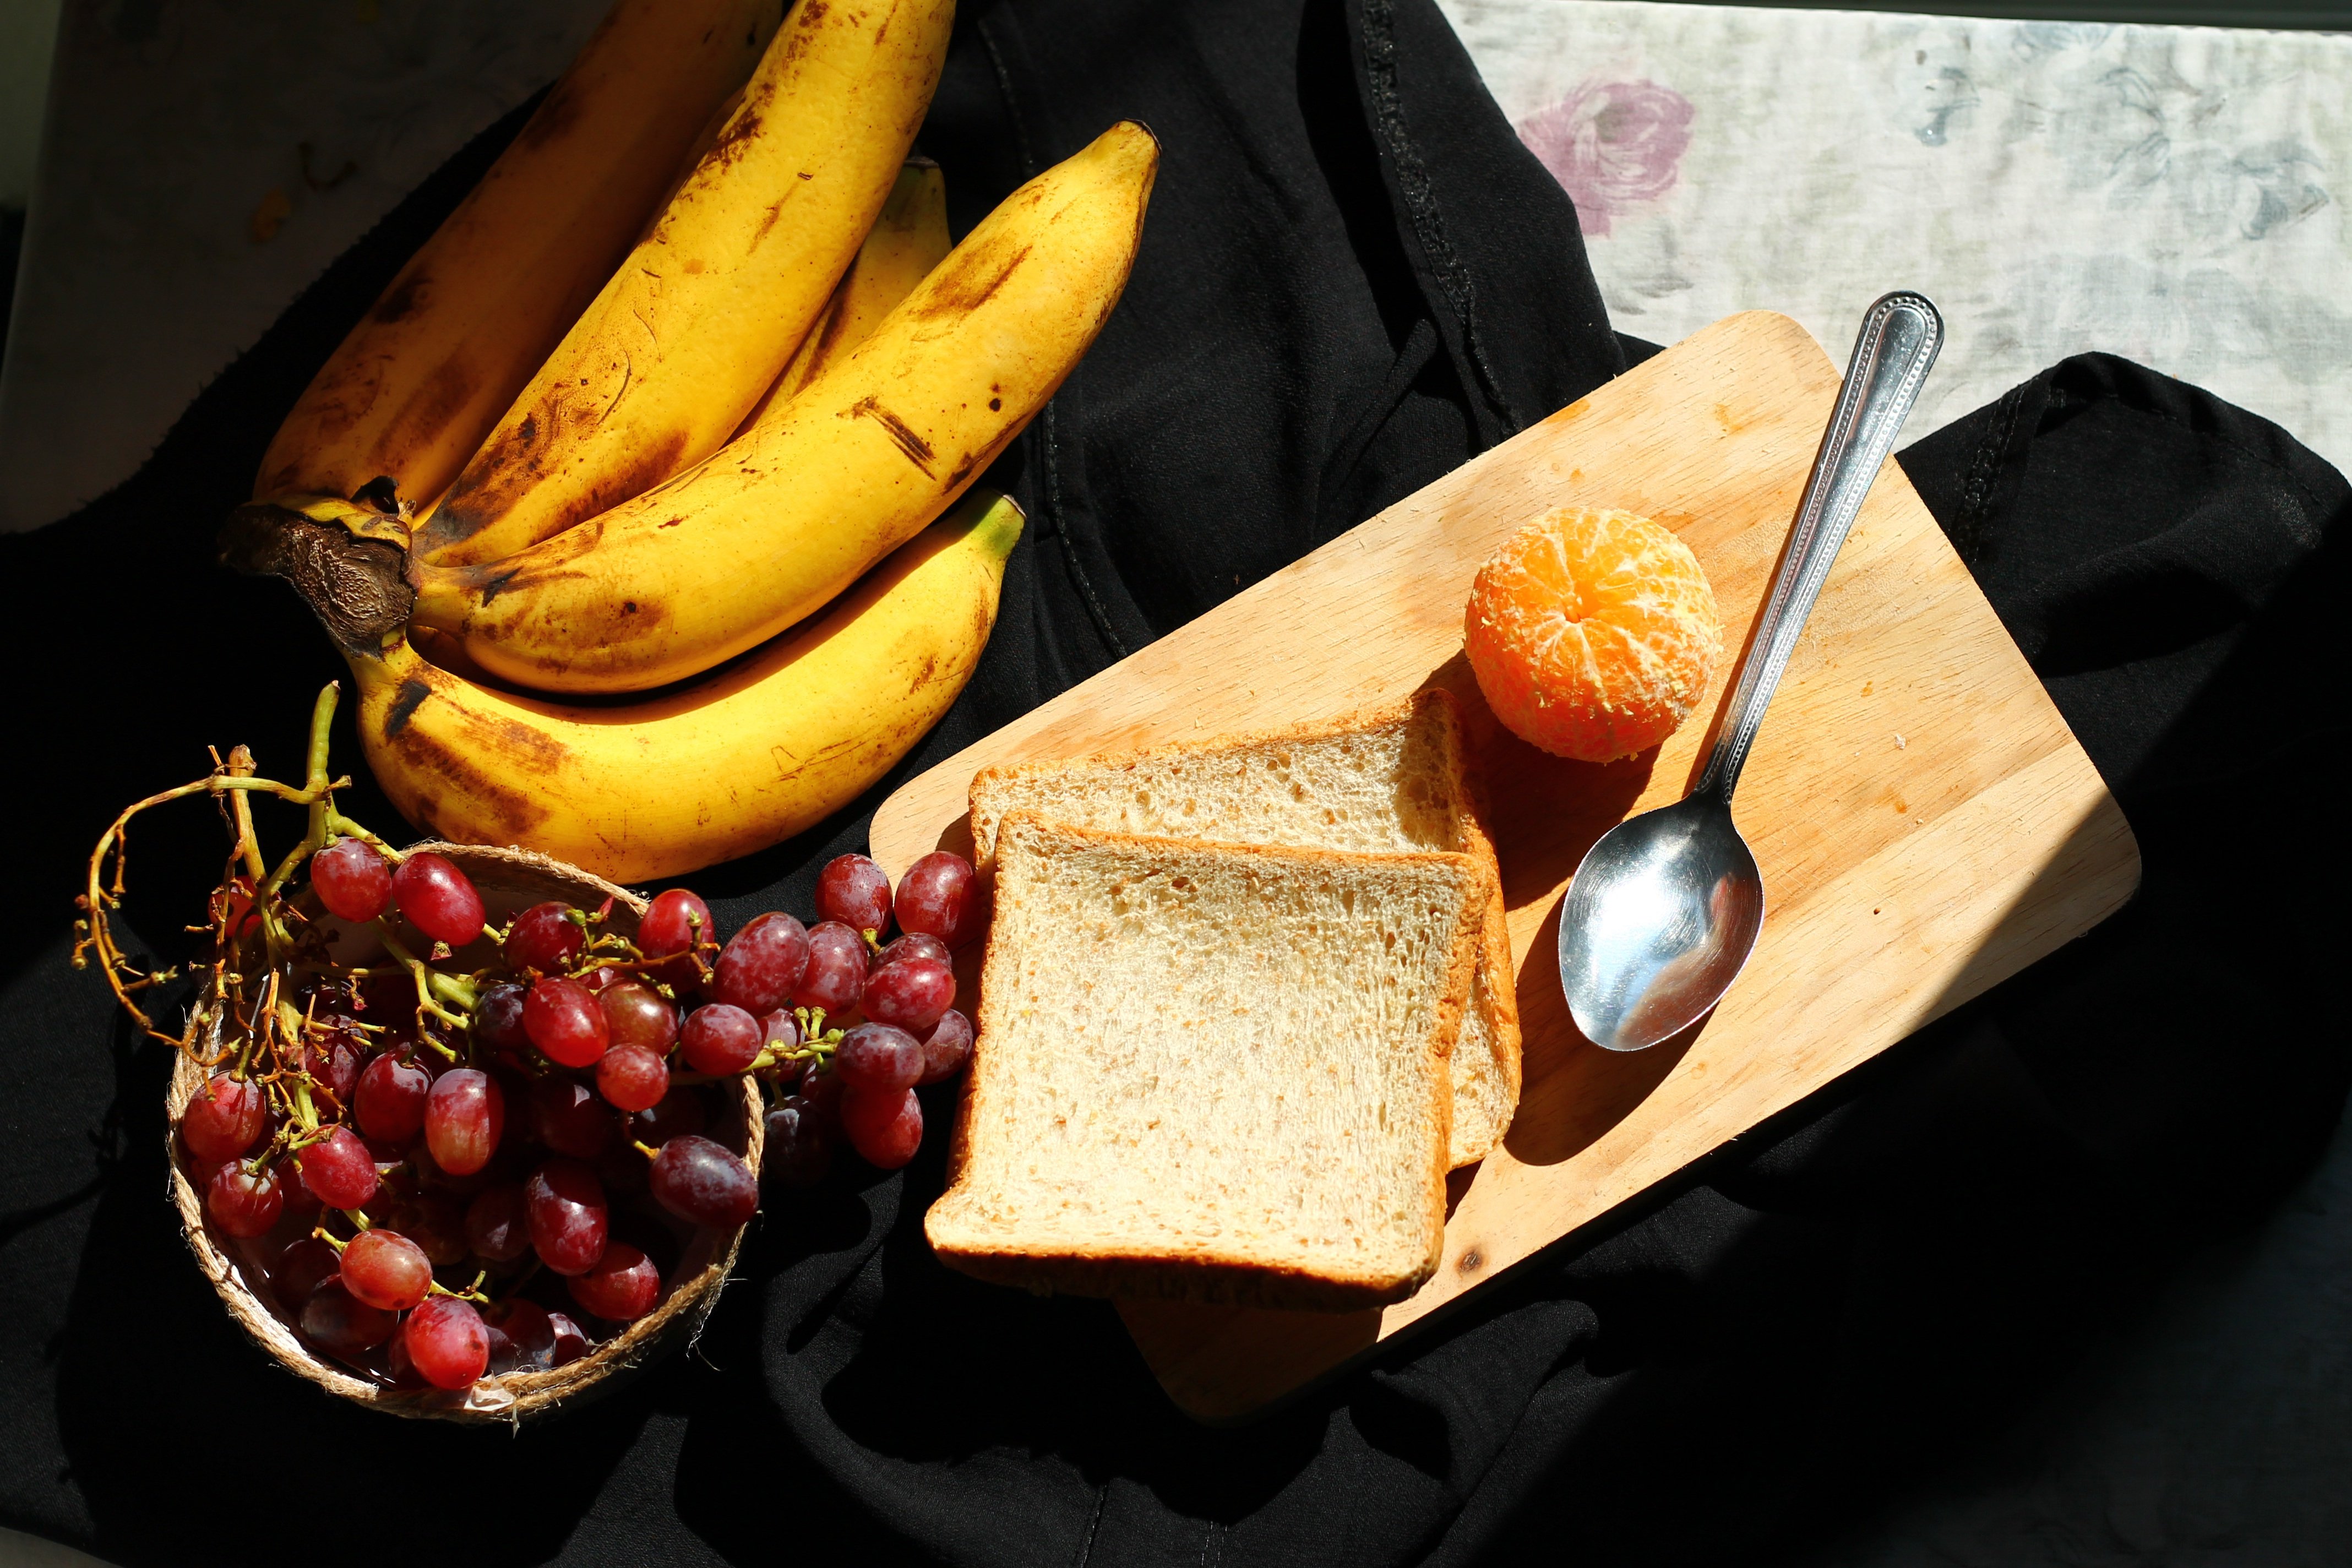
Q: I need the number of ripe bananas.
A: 5